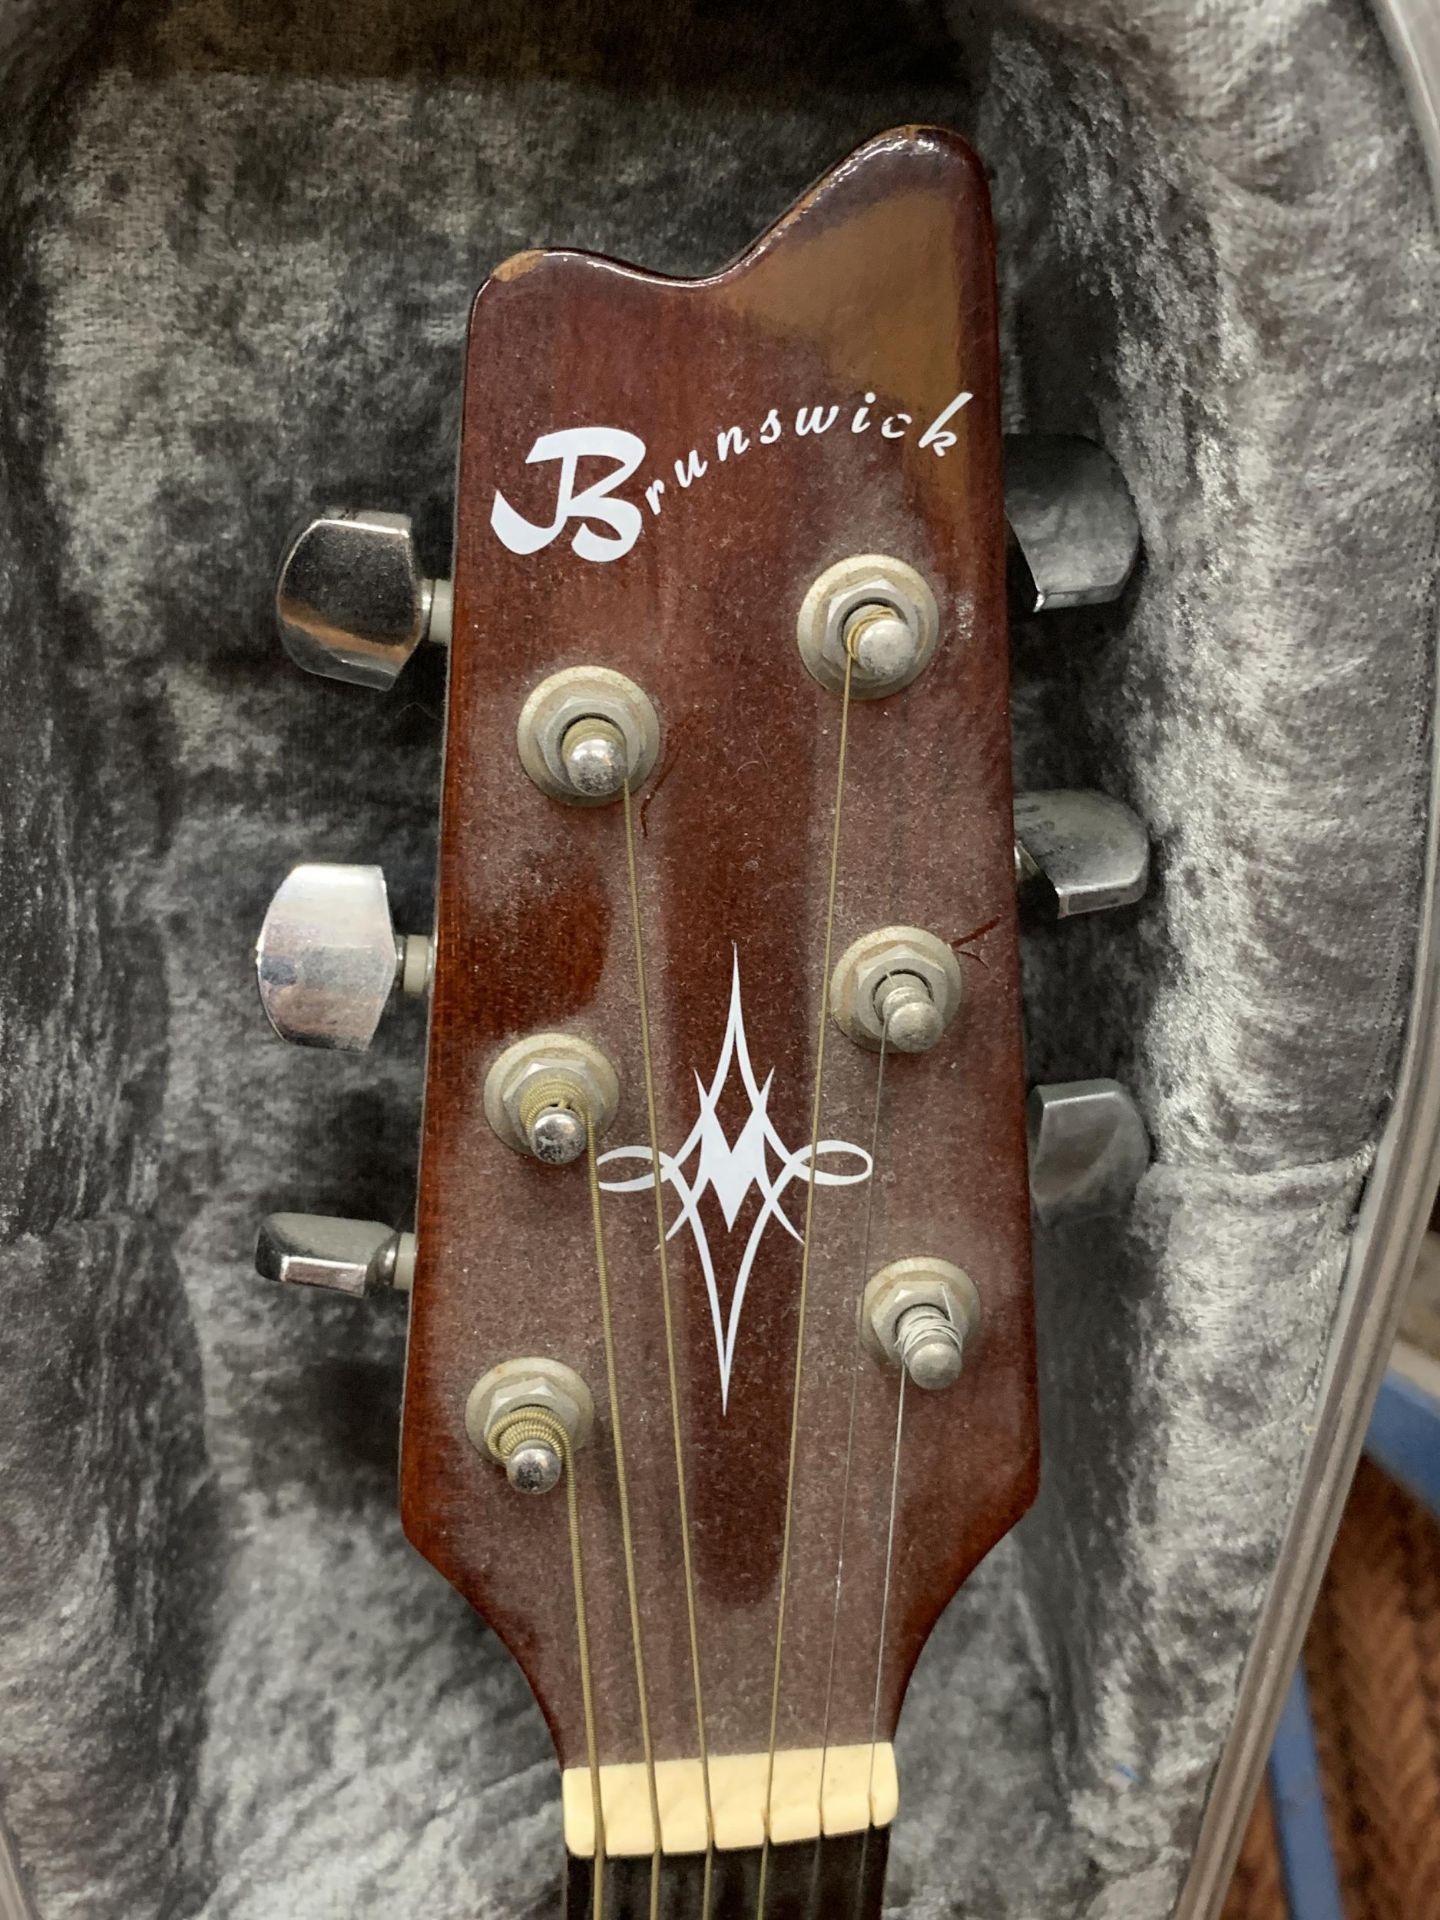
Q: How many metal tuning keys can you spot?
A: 6